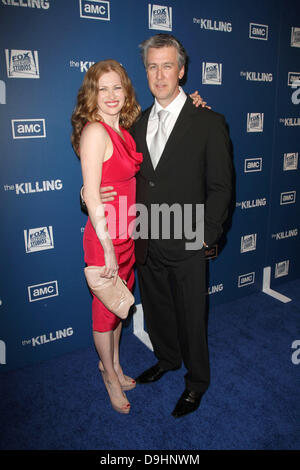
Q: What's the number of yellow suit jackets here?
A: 0